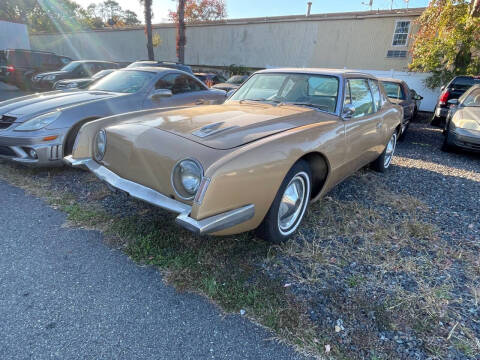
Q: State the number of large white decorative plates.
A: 0